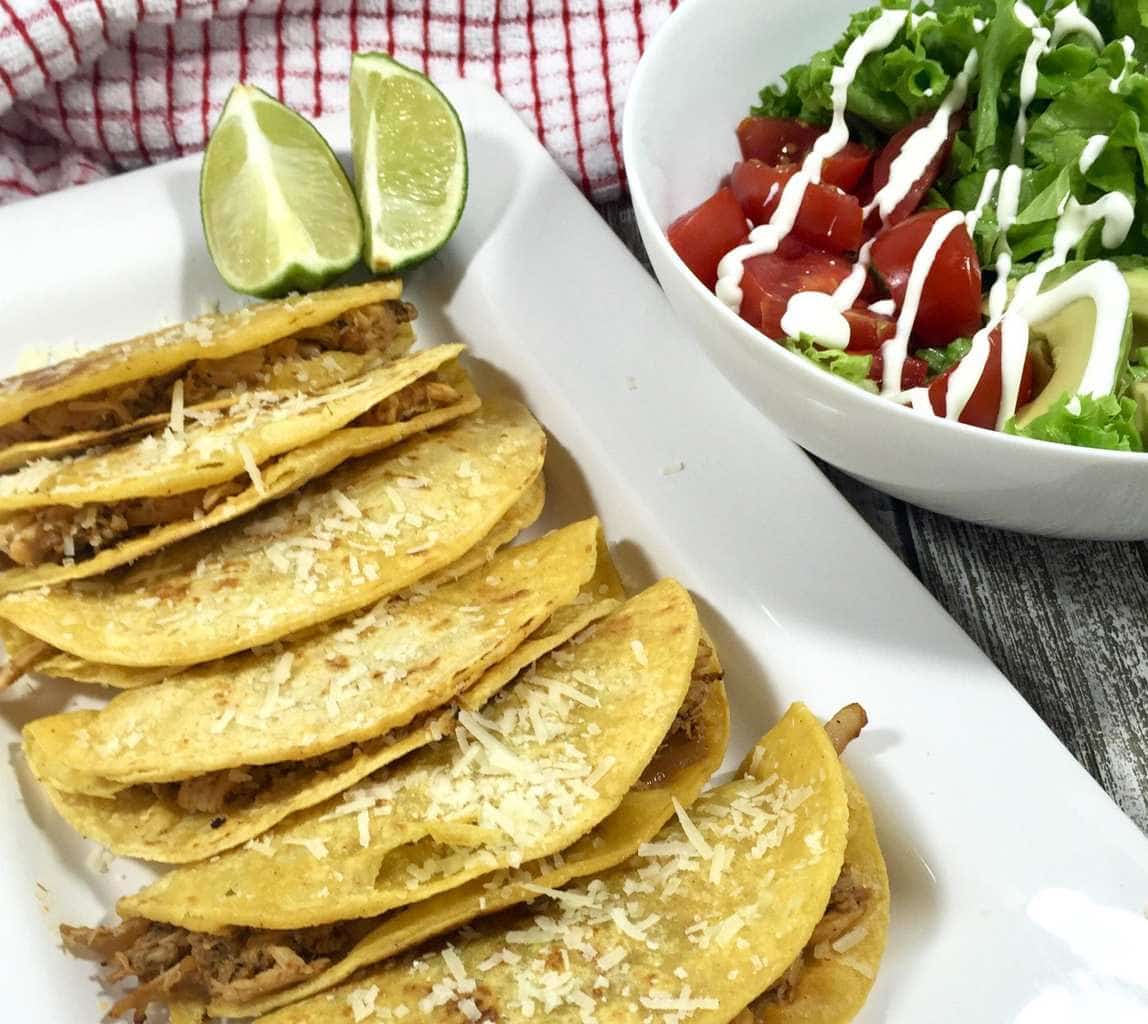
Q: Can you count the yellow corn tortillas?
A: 6